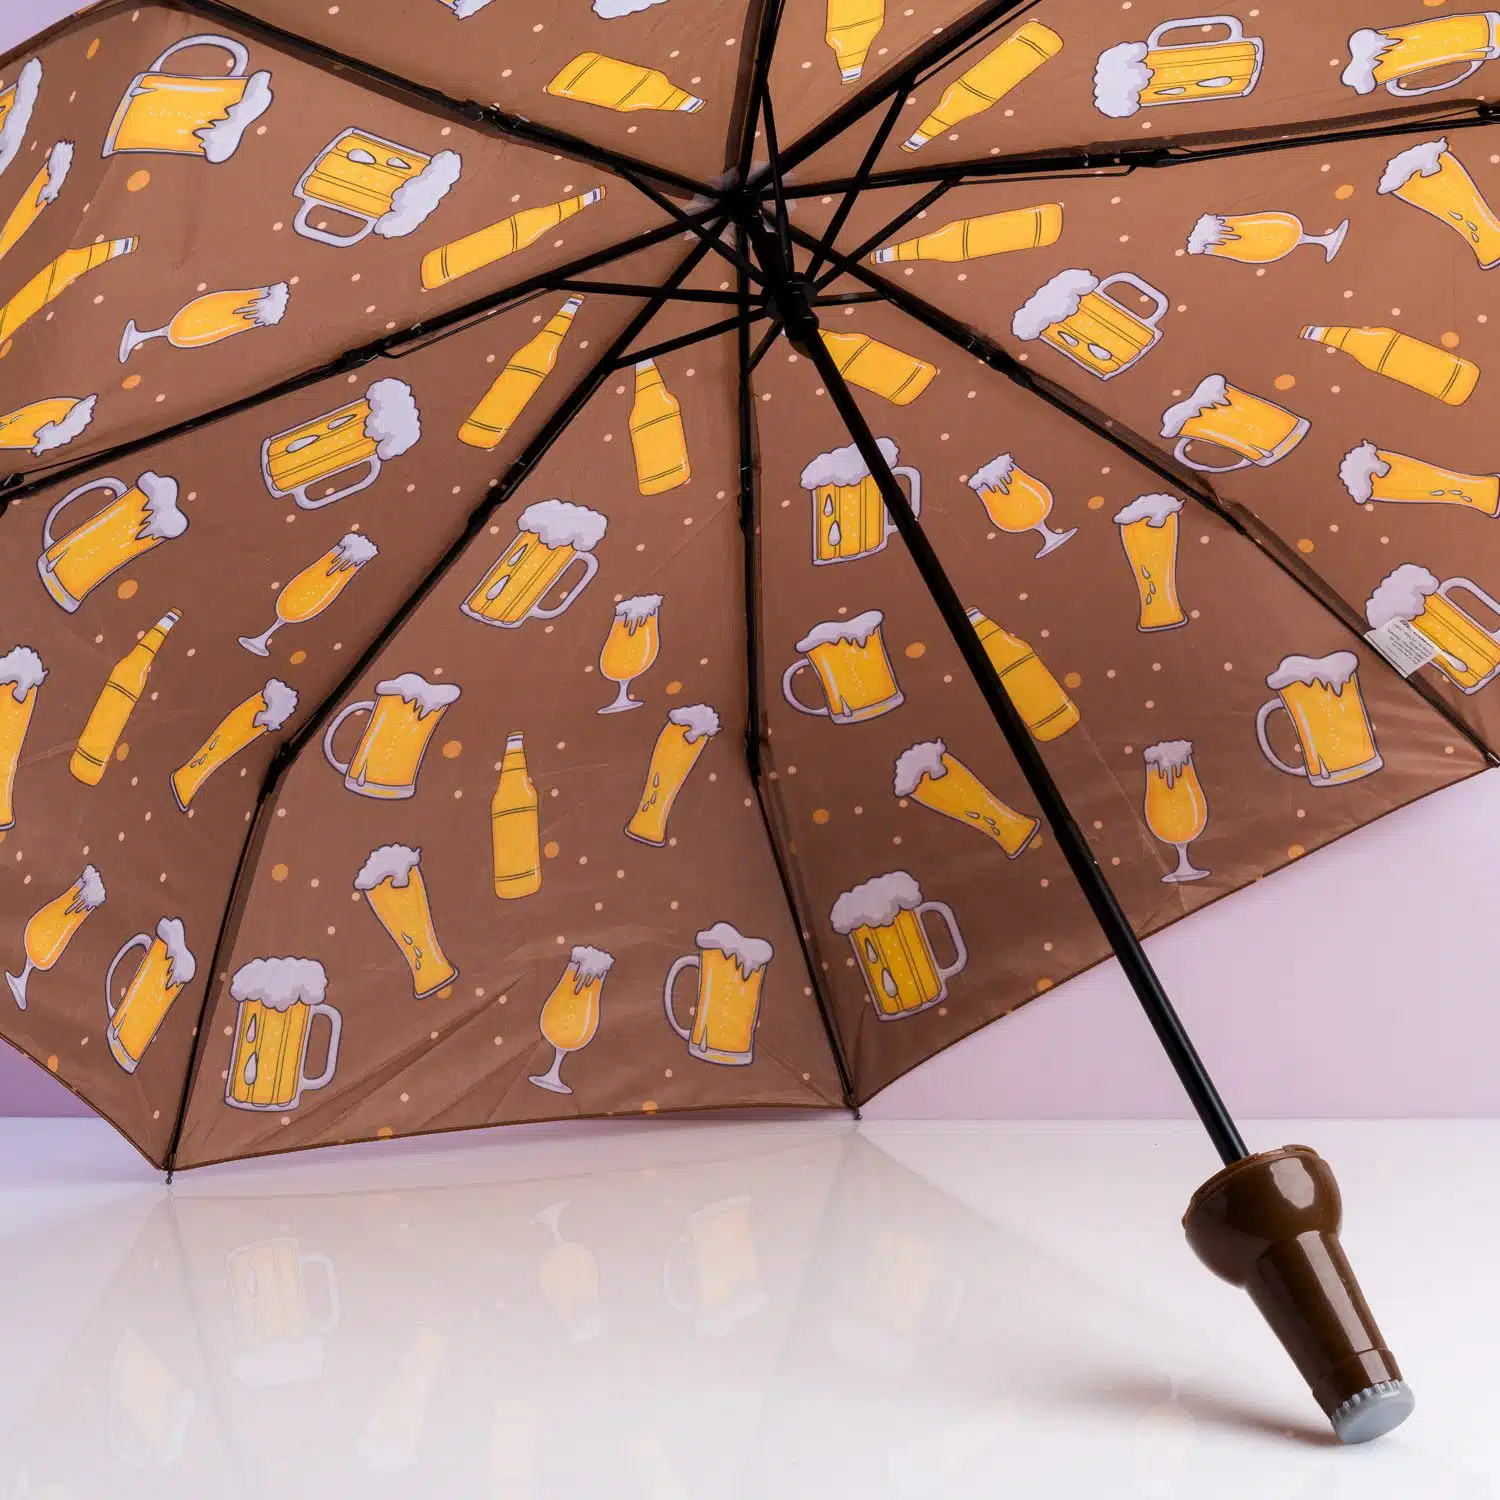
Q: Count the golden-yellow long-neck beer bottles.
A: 13